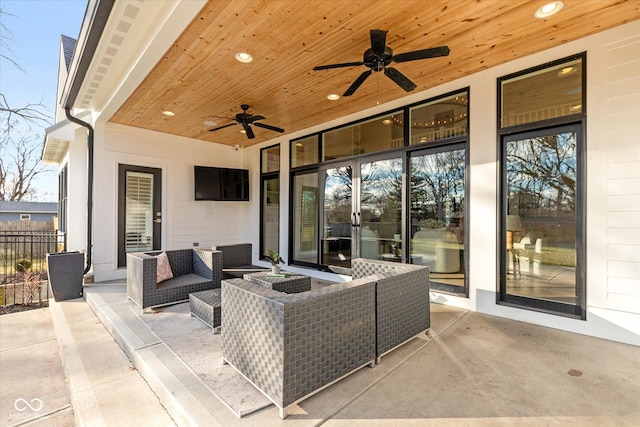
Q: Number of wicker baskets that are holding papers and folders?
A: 0